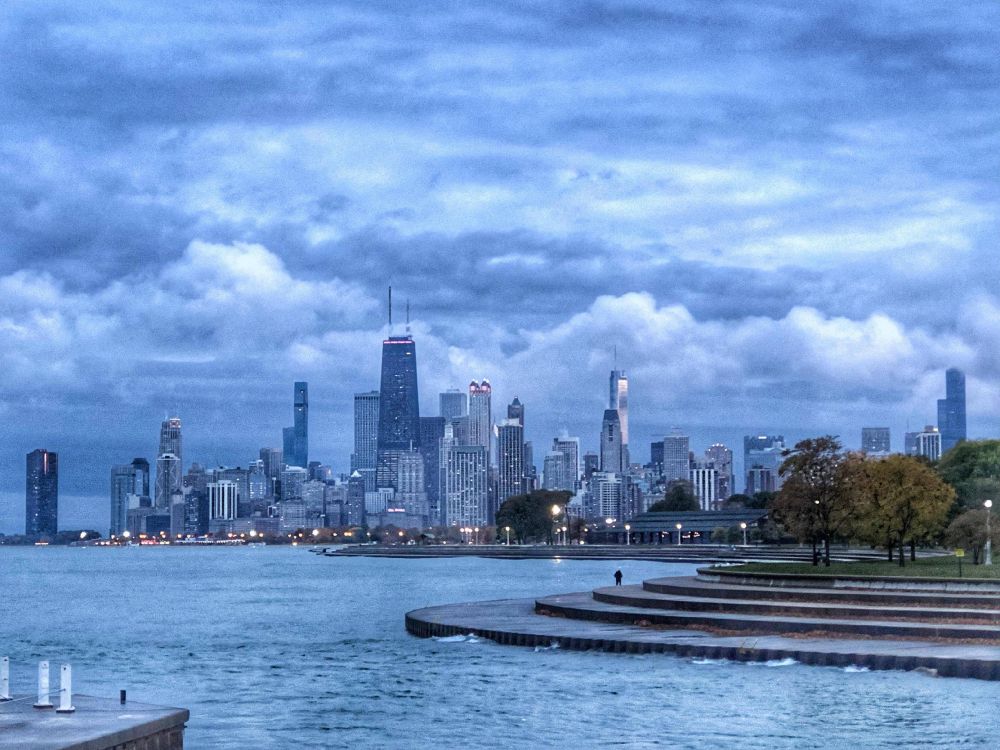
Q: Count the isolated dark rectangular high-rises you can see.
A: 1